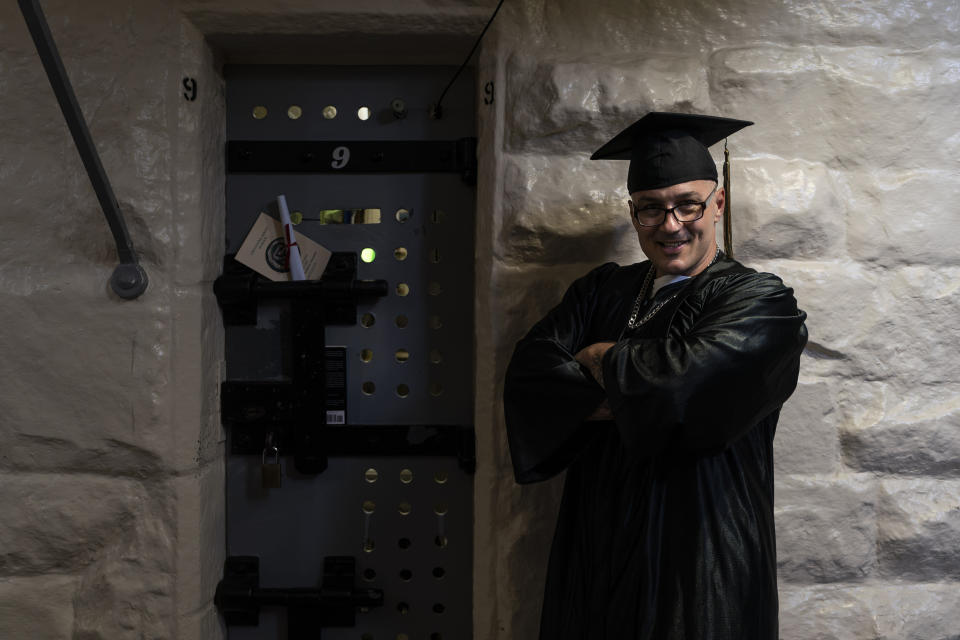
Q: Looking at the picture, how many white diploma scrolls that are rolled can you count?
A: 1